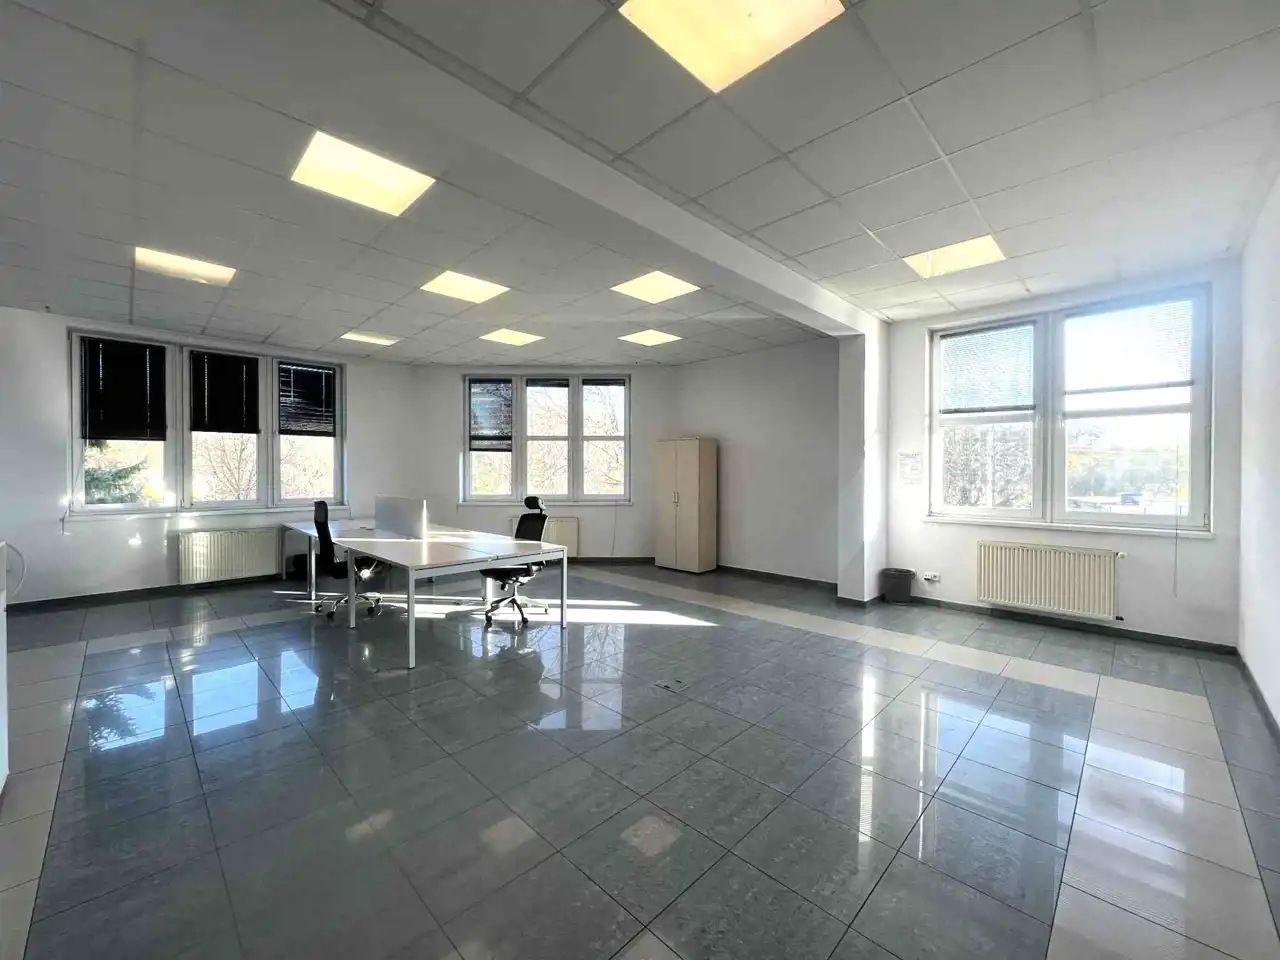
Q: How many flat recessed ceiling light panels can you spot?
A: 9